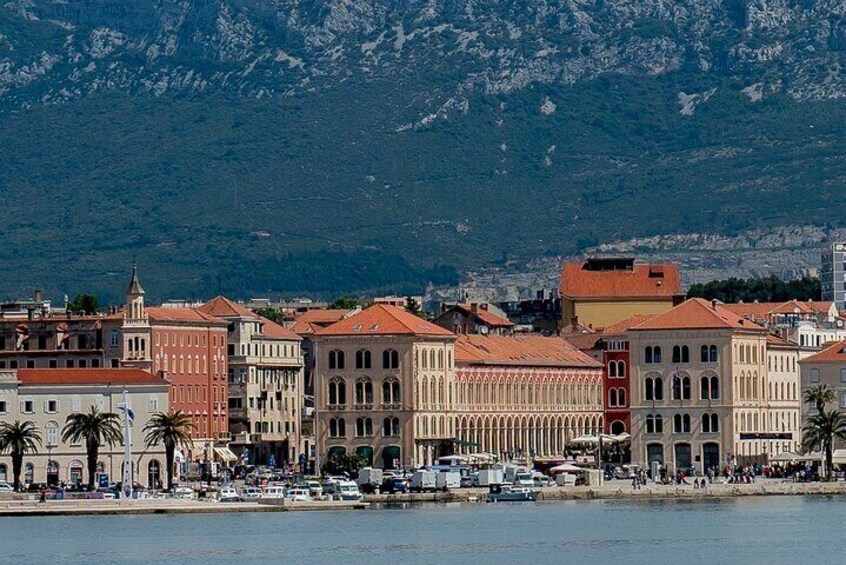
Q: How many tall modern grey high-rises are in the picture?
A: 1